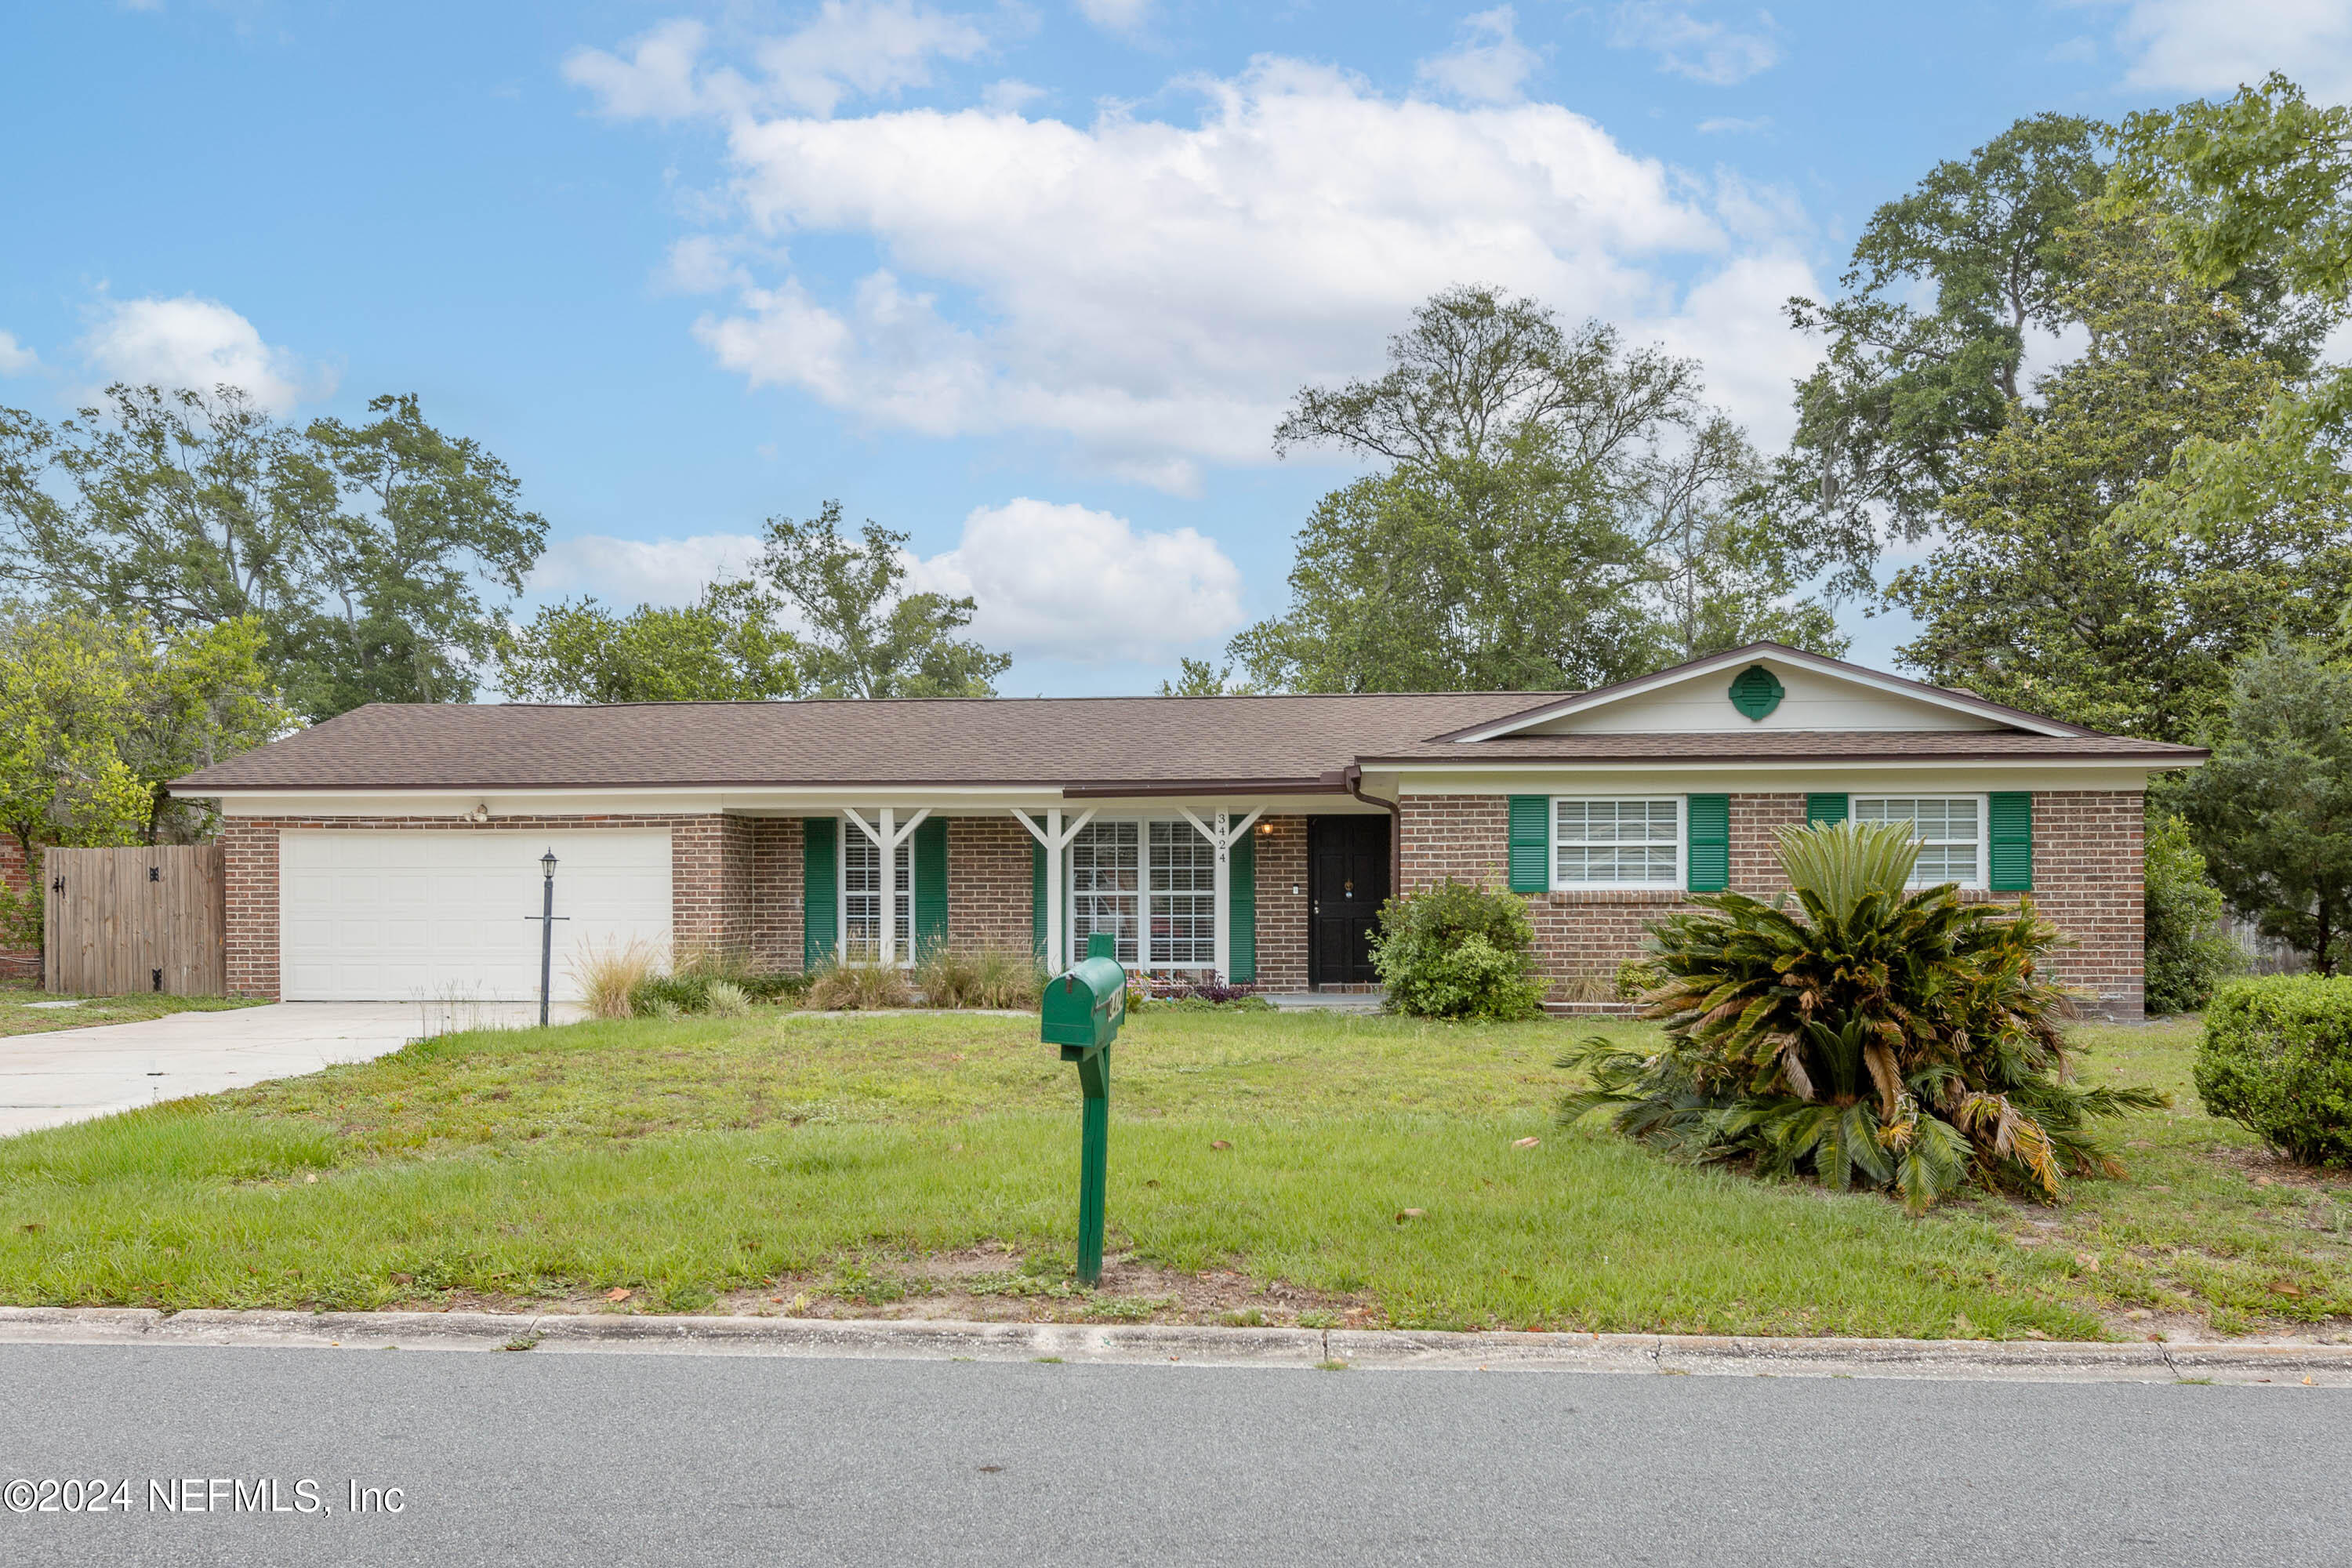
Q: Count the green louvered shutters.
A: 8